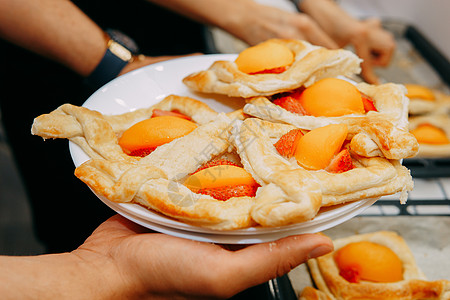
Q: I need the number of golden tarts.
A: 8